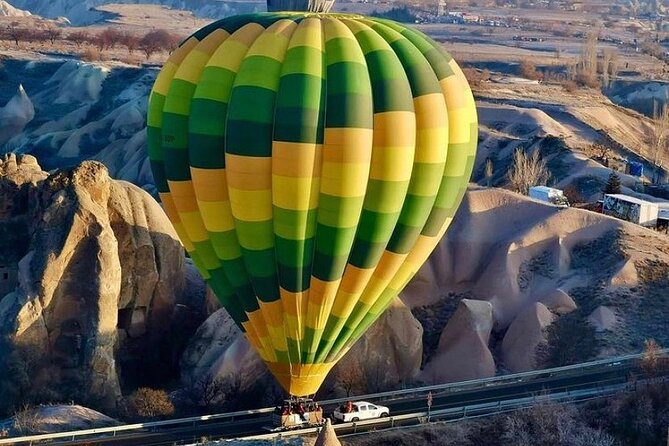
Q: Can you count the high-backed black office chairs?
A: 0